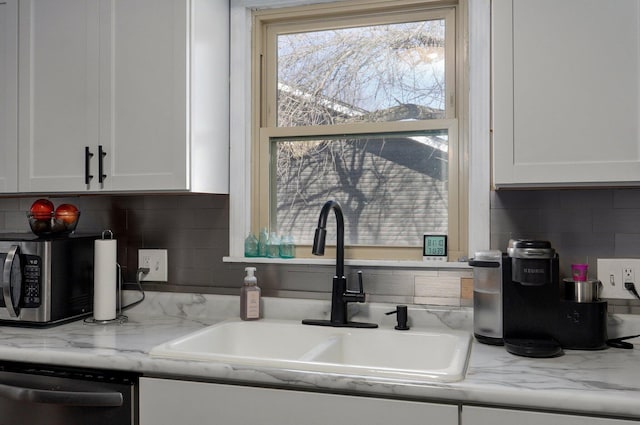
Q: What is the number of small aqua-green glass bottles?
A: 4